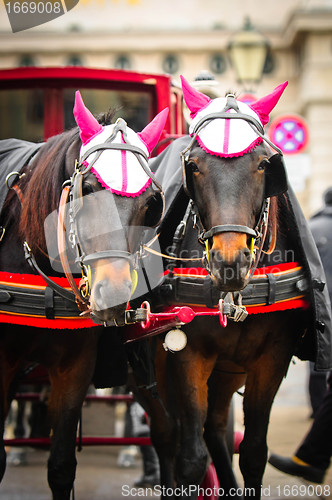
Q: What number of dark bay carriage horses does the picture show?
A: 2